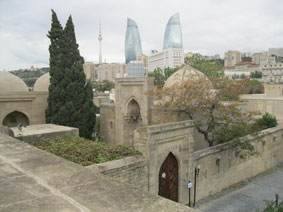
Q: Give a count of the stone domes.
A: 3